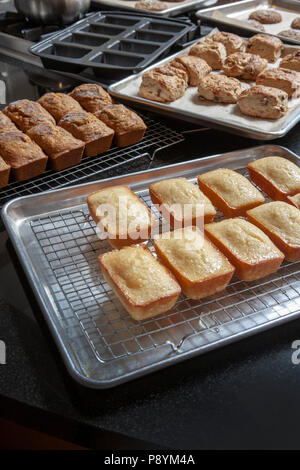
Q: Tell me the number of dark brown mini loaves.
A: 9